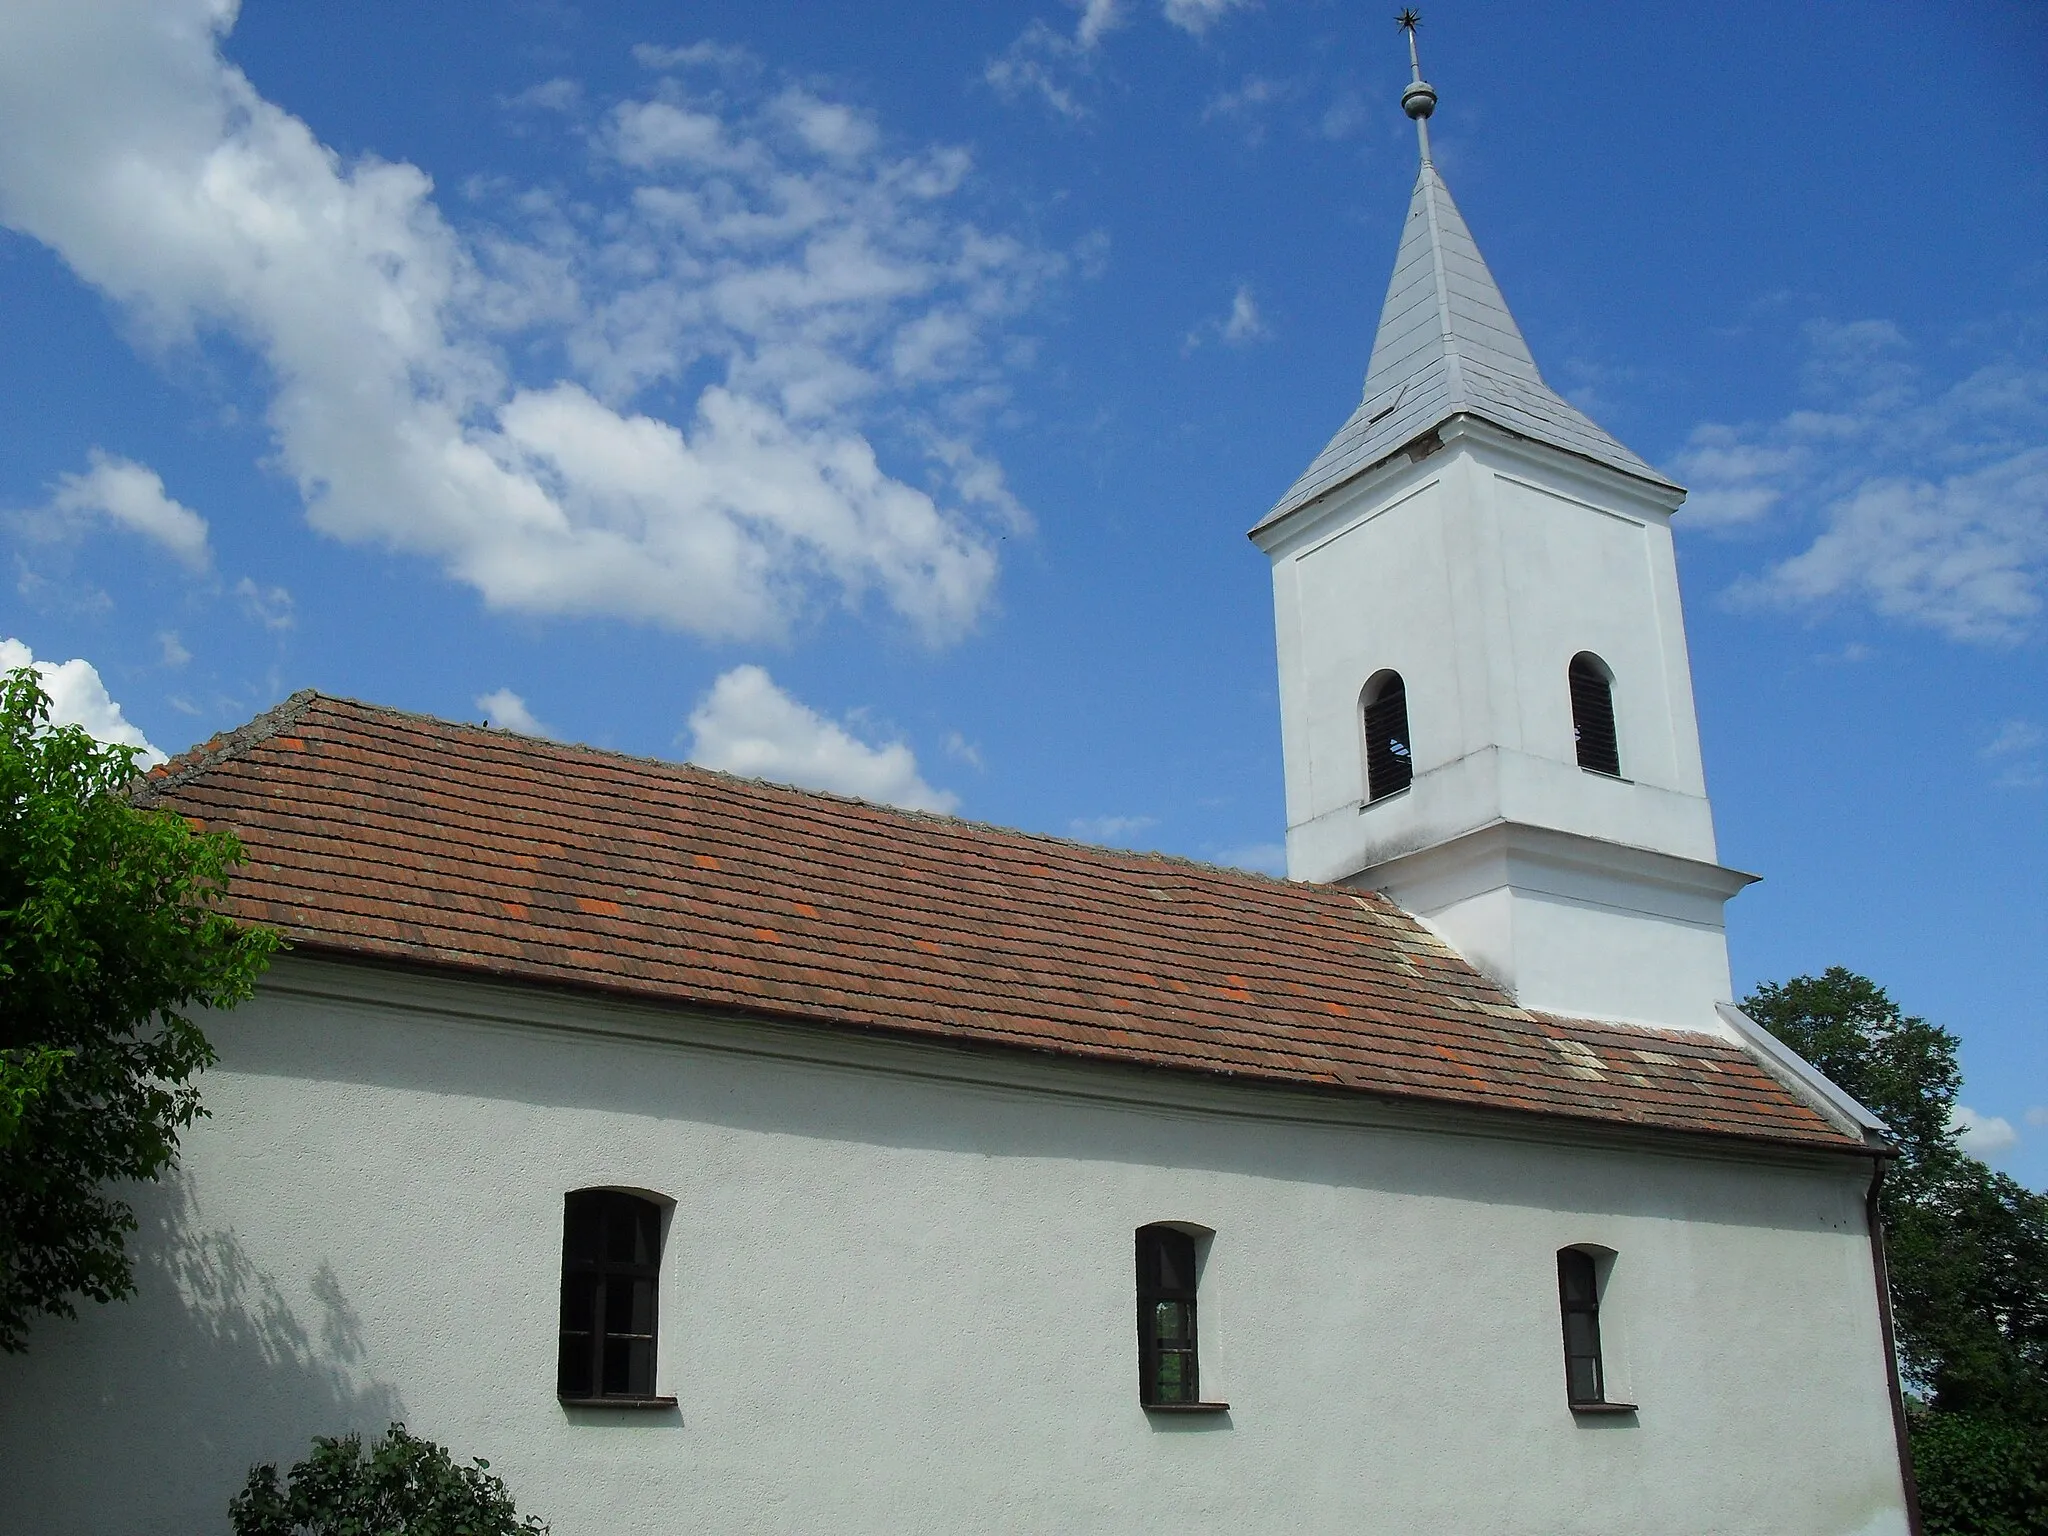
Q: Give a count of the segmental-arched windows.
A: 3